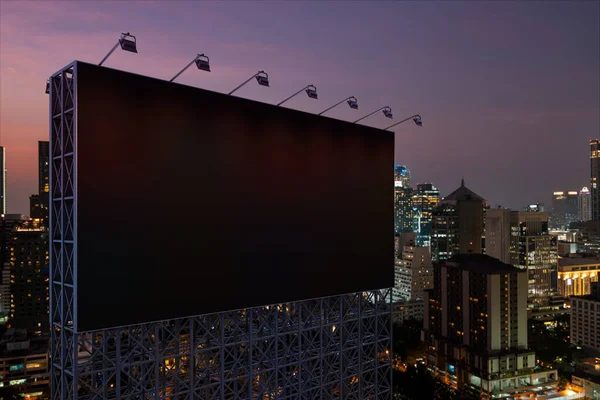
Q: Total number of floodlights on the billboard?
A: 7